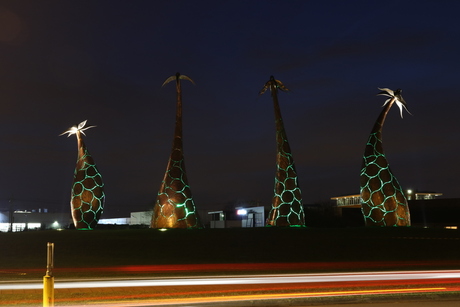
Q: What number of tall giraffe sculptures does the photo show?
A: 4